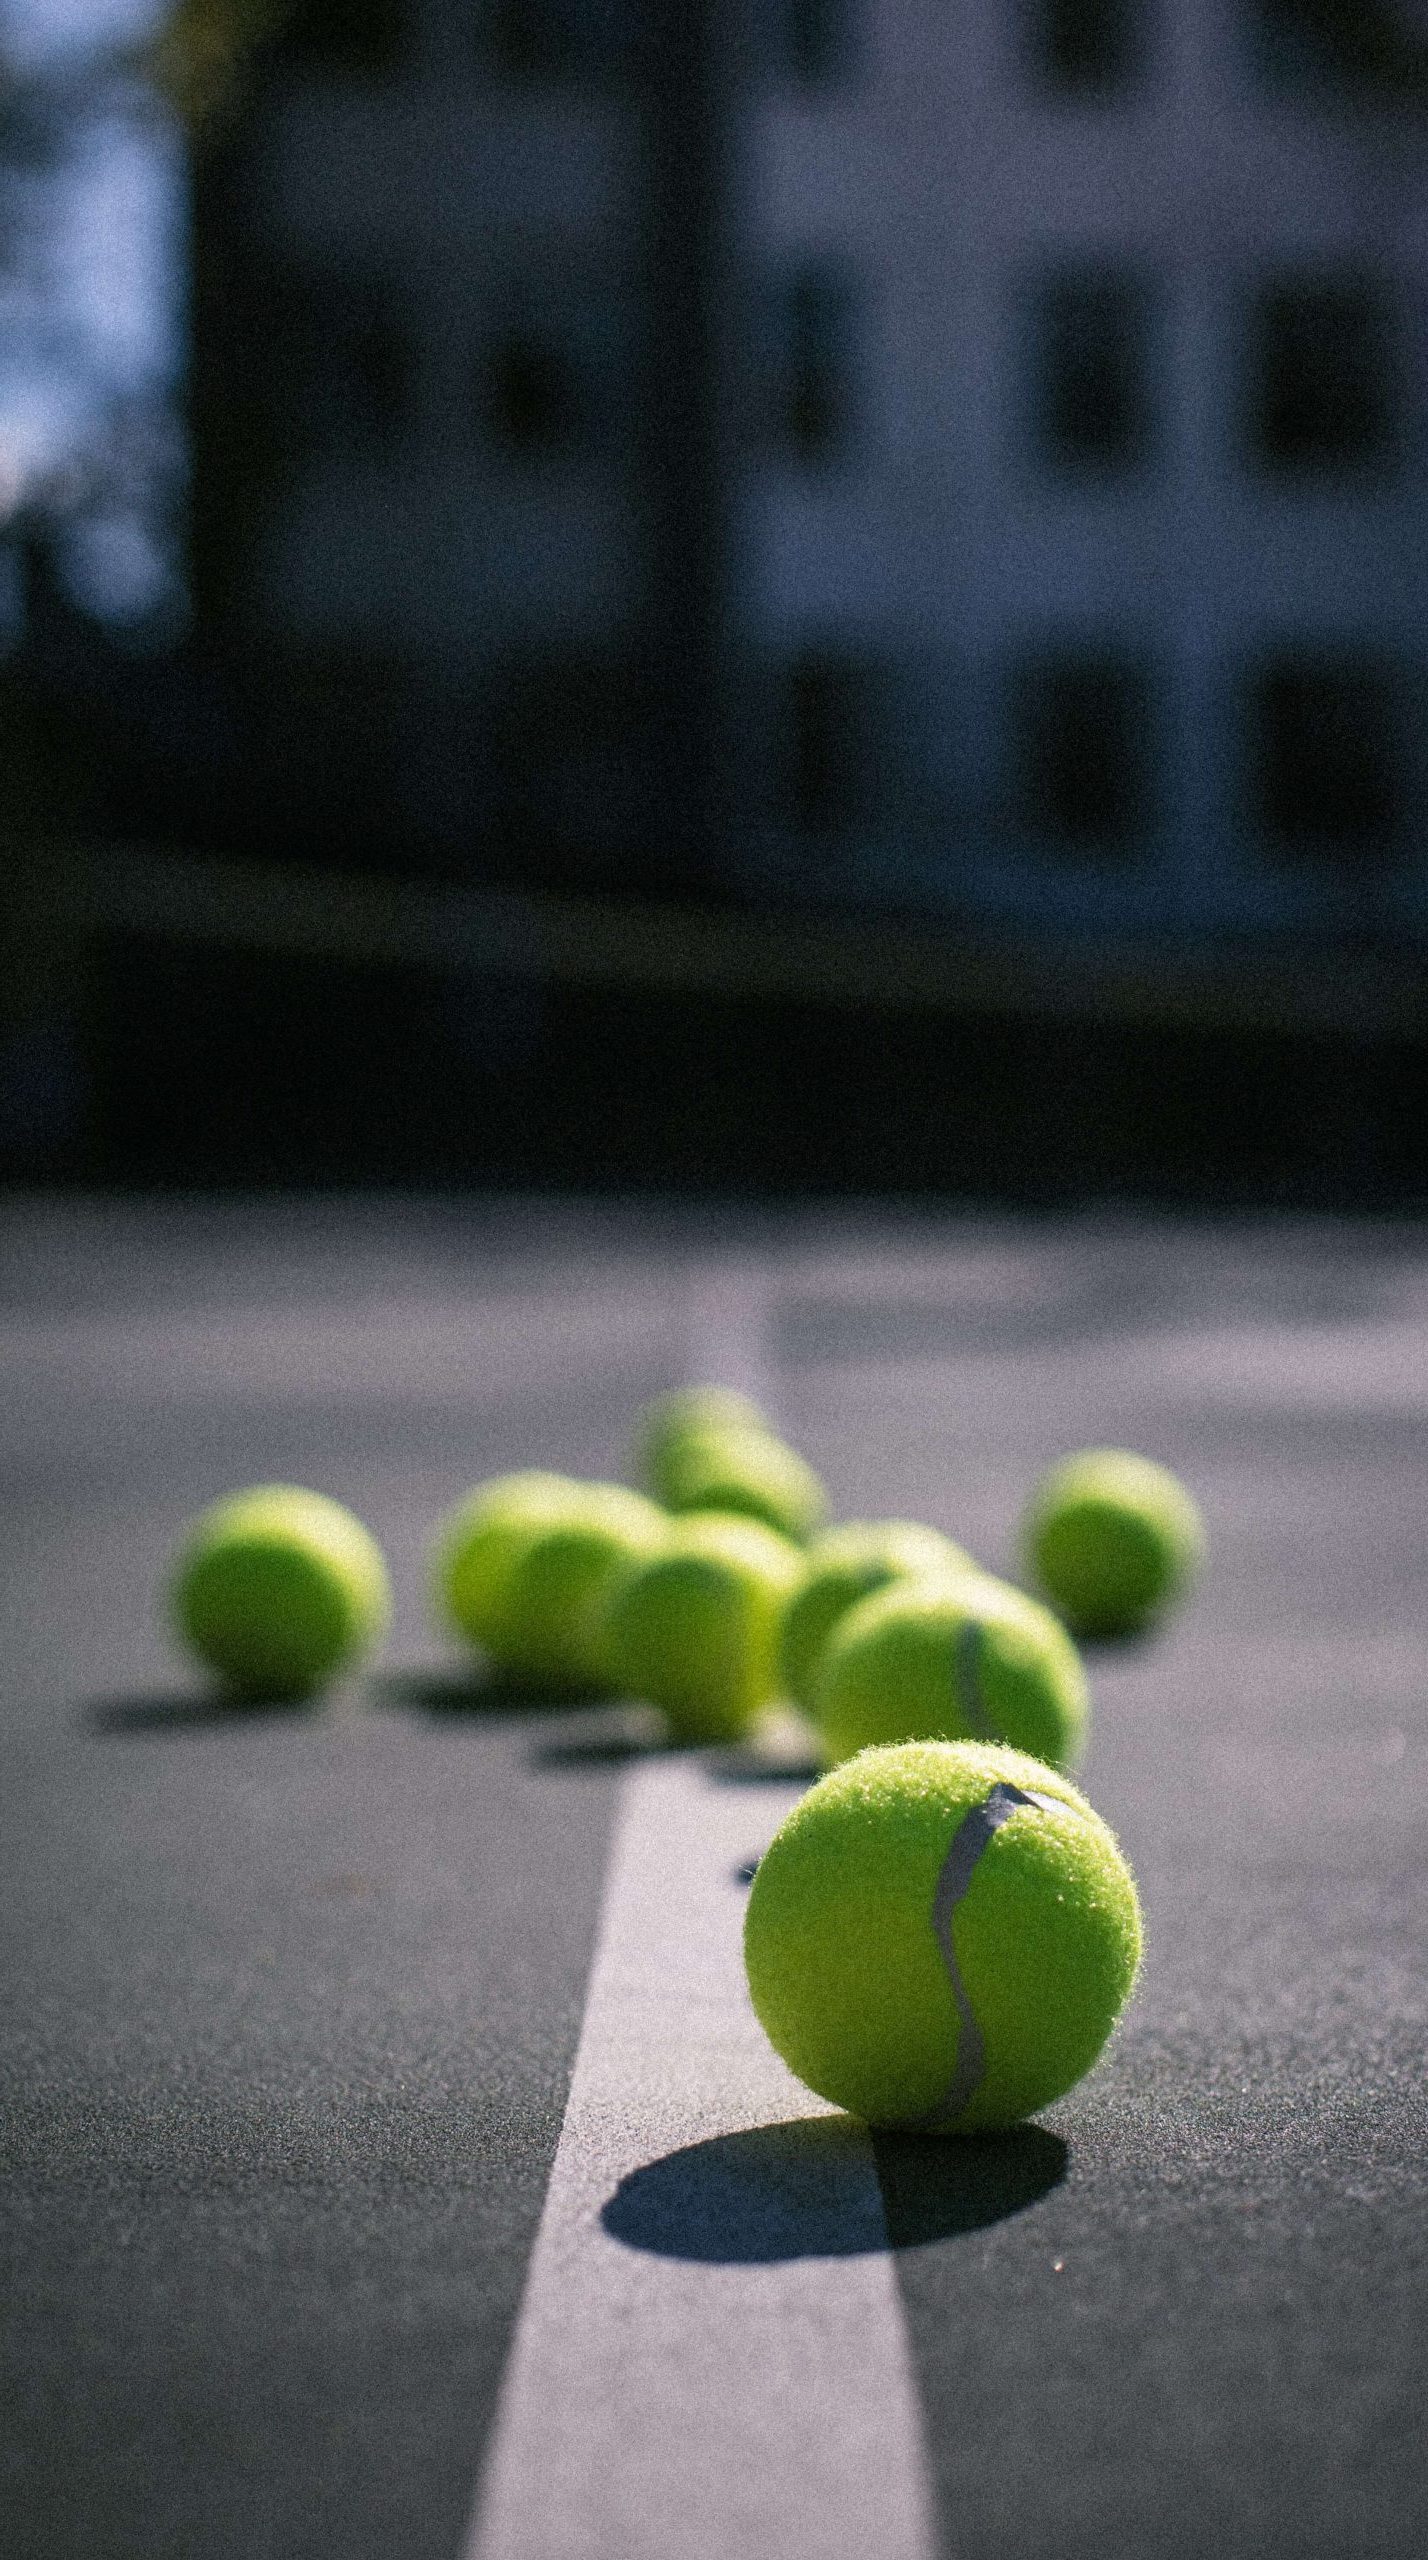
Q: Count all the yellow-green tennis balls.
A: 10